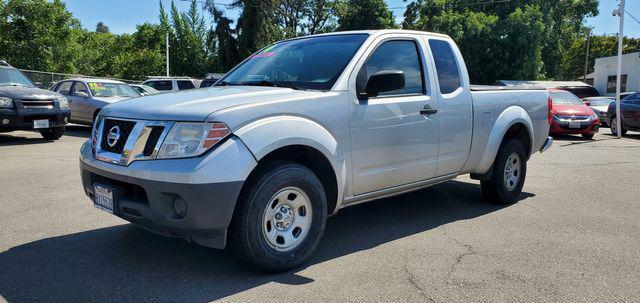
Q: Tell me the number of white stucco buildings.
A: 1